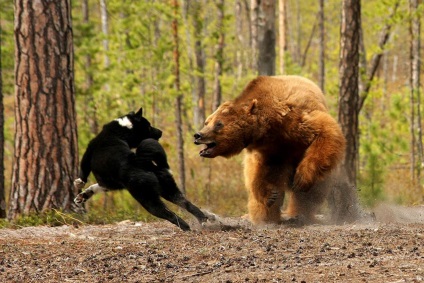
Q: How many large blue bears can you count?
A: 0